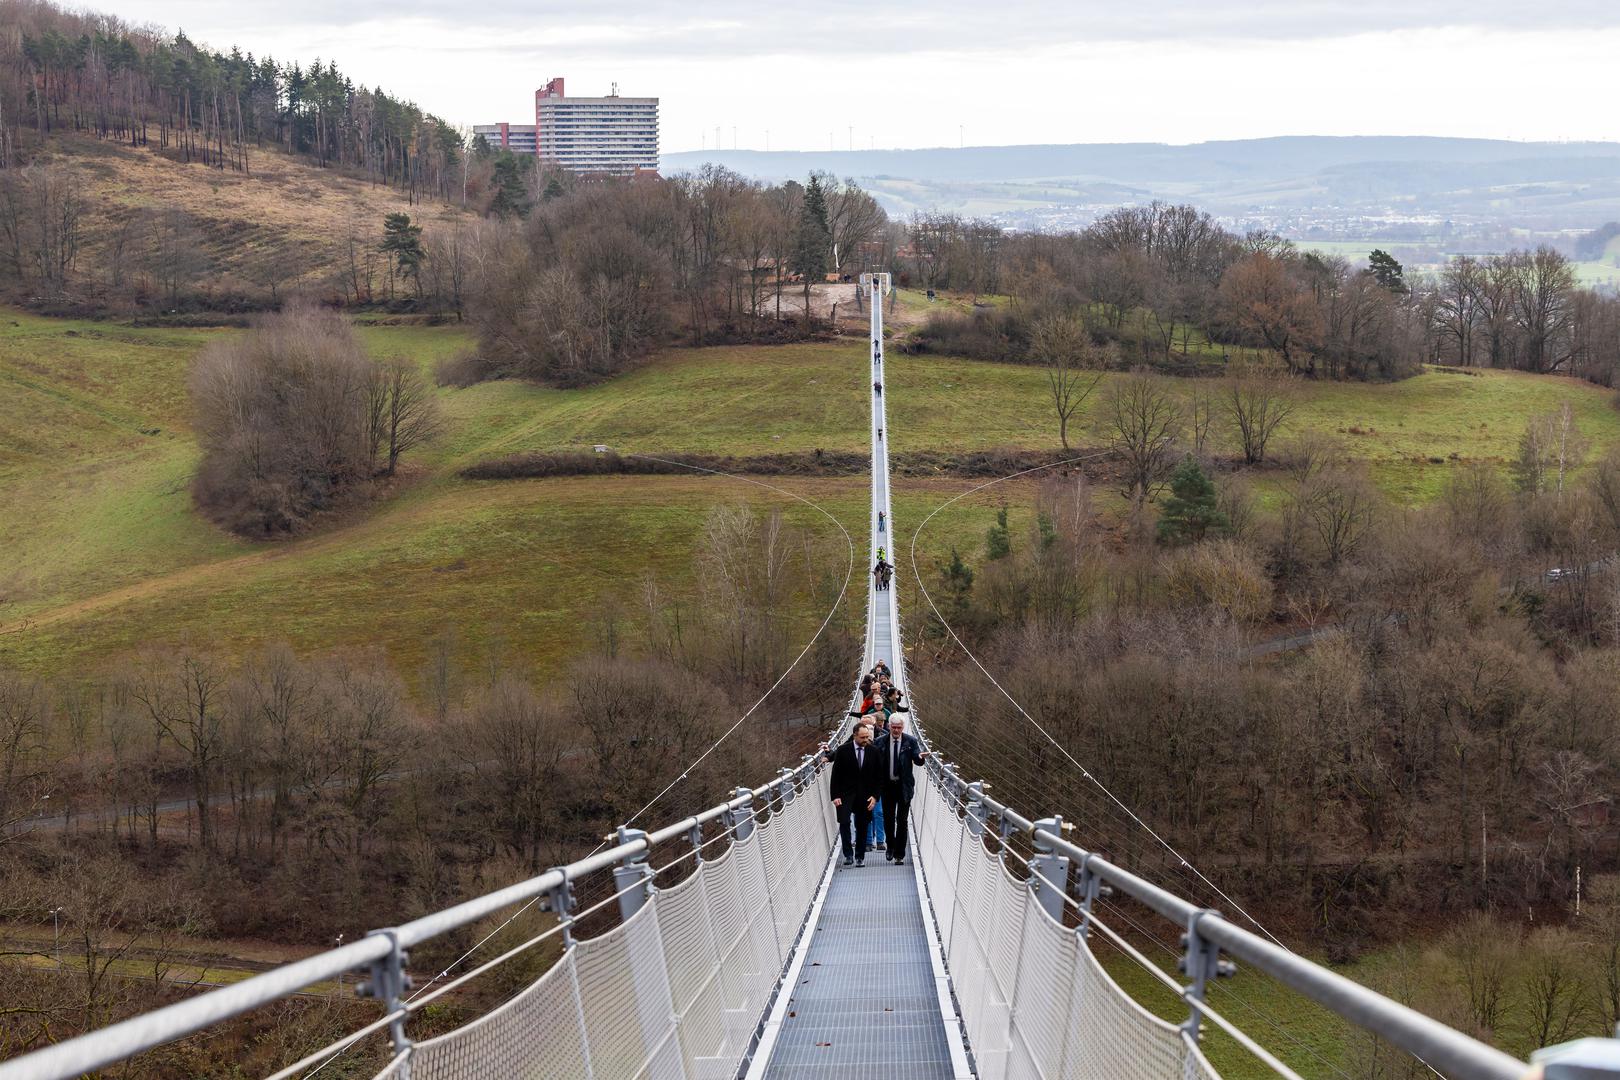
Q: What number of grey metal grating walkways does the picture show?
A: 1